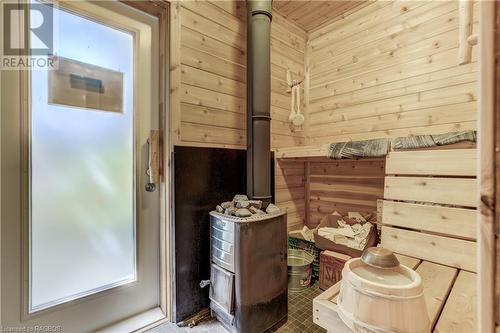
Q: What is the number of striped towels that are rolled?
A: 2